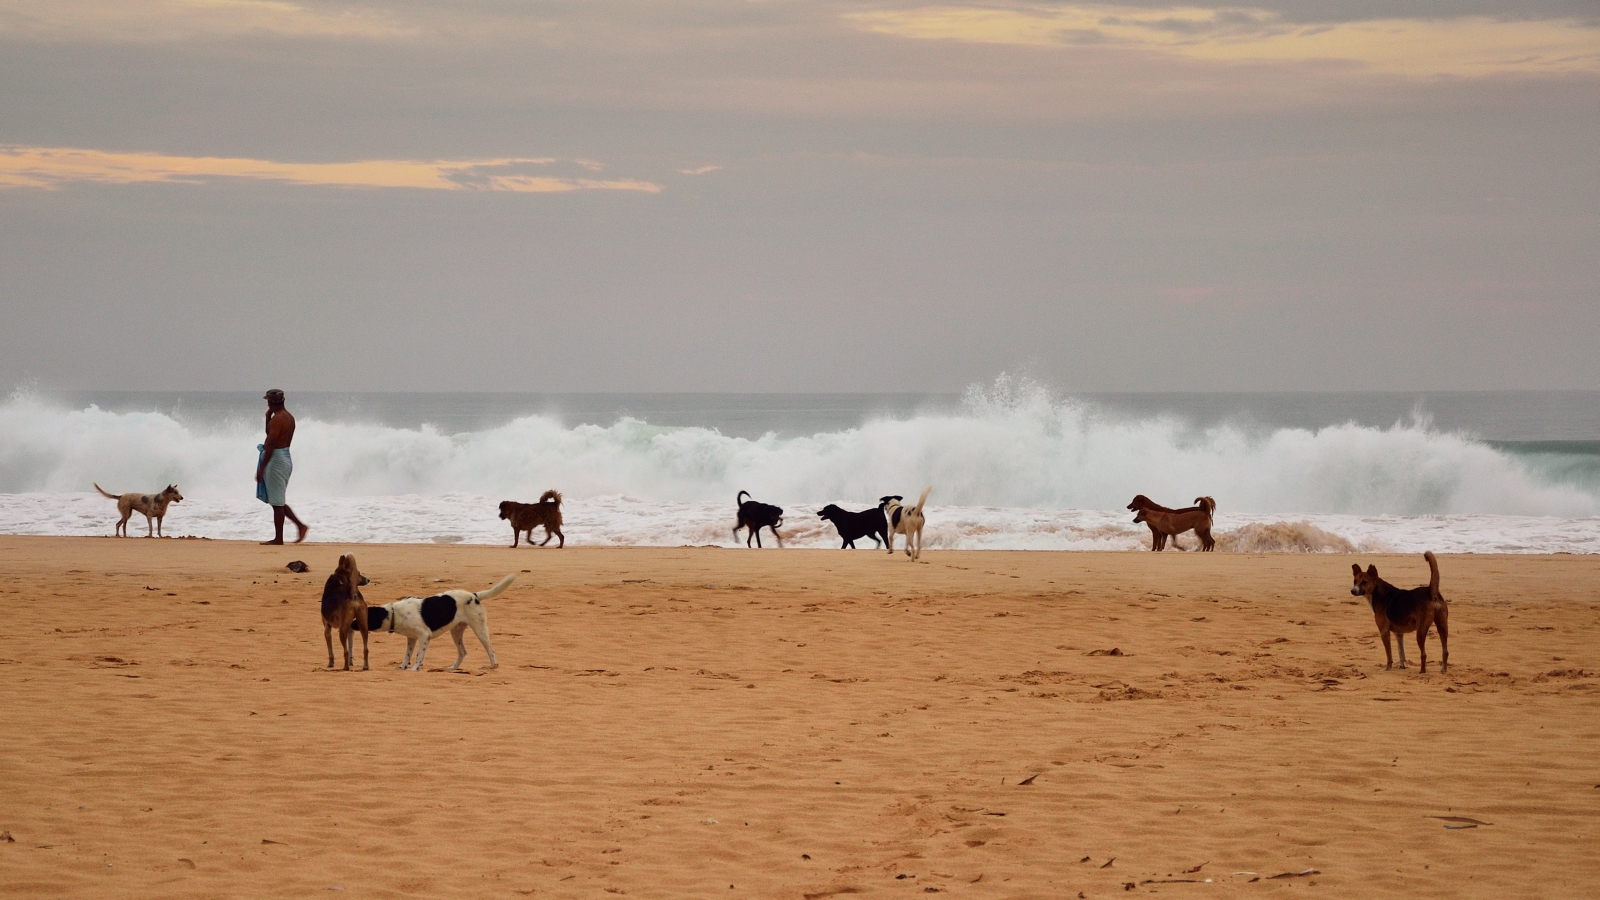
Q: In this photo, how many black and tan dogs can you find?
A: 2